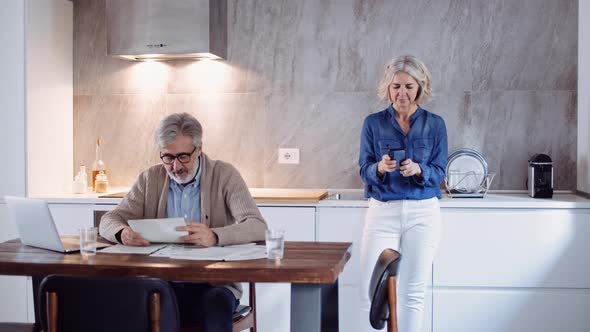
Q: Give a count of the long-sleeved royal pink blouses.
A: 0